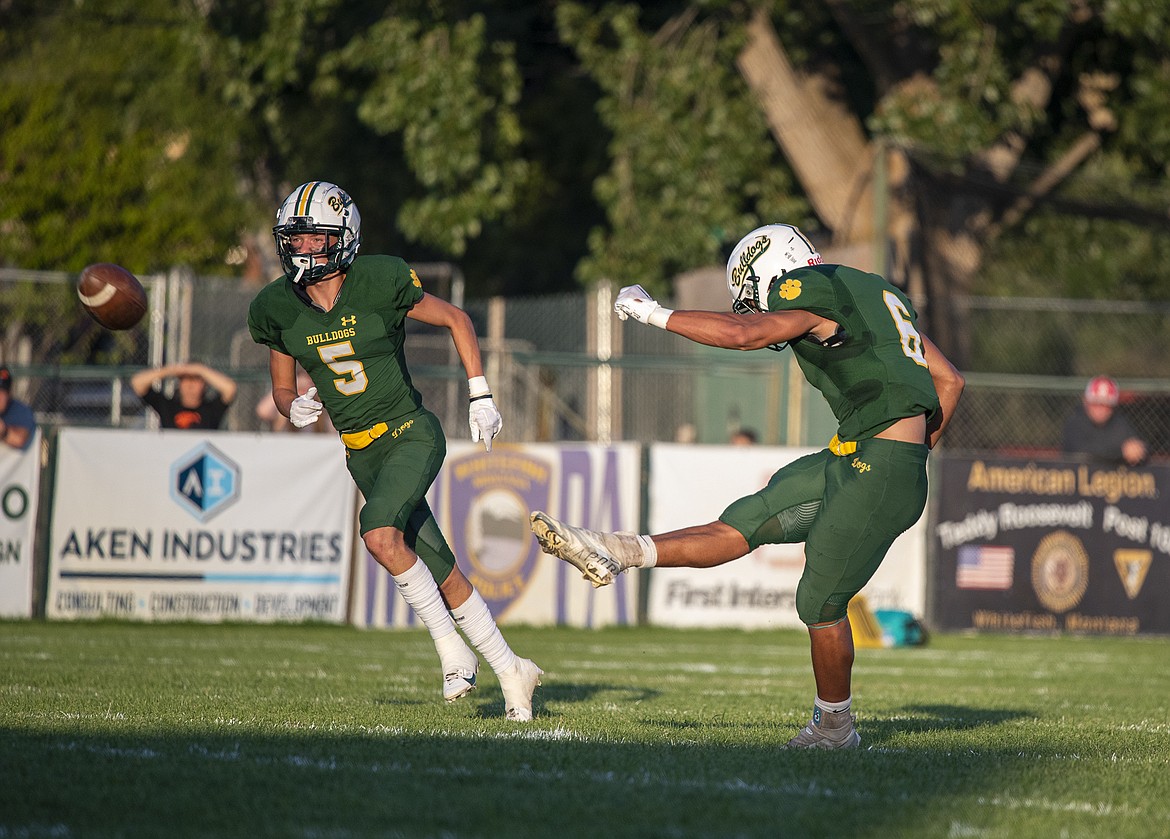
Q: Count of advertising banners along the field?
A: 5